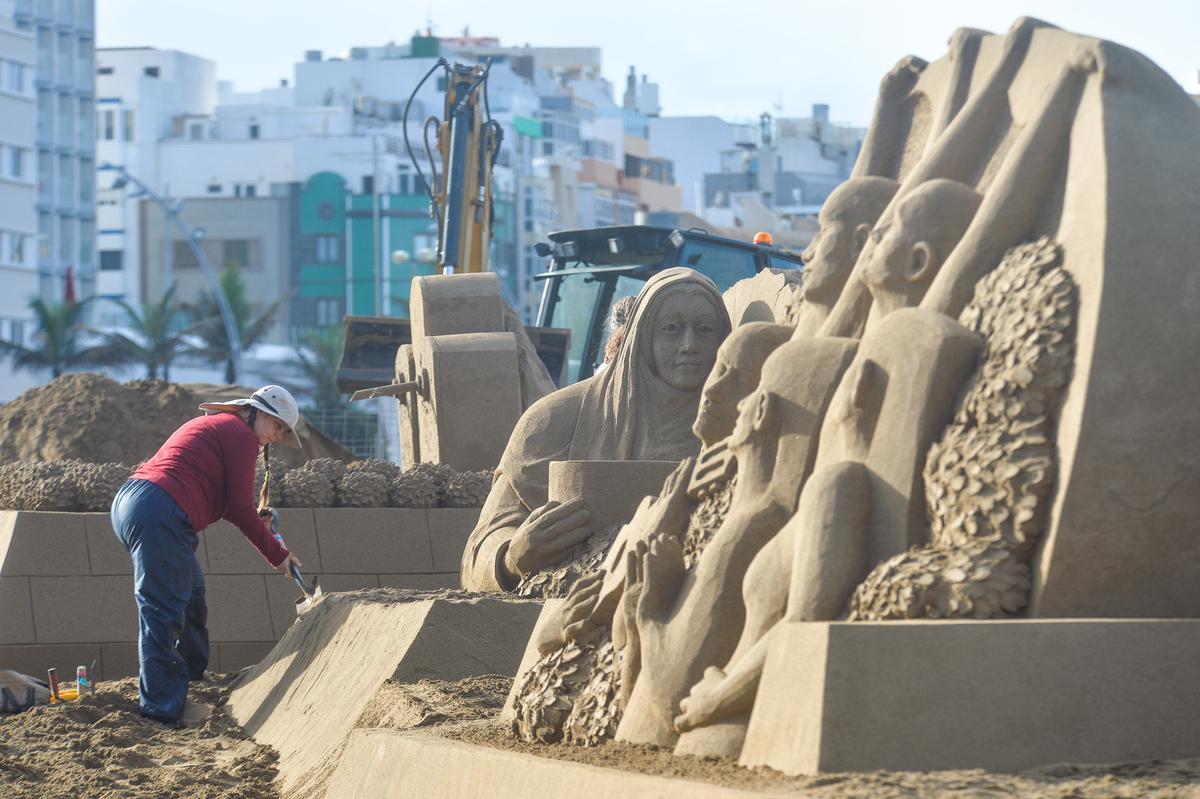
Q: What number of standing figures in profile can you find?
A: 5